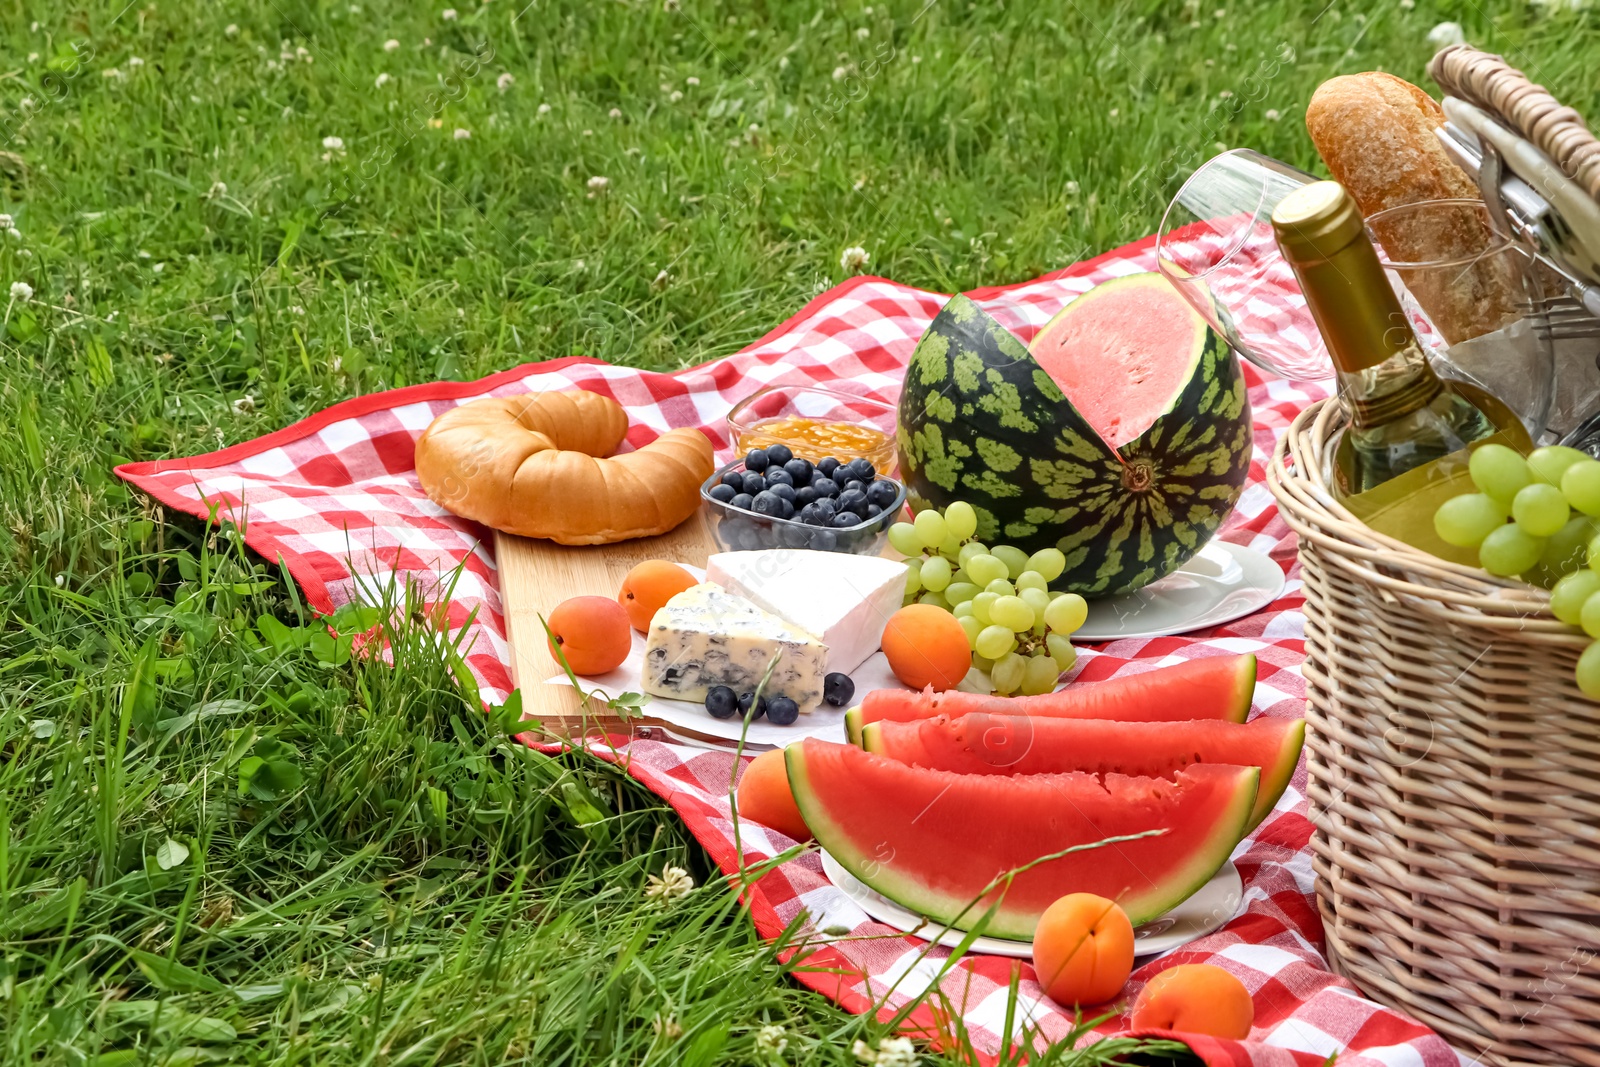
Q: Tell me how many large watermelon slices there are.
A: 3